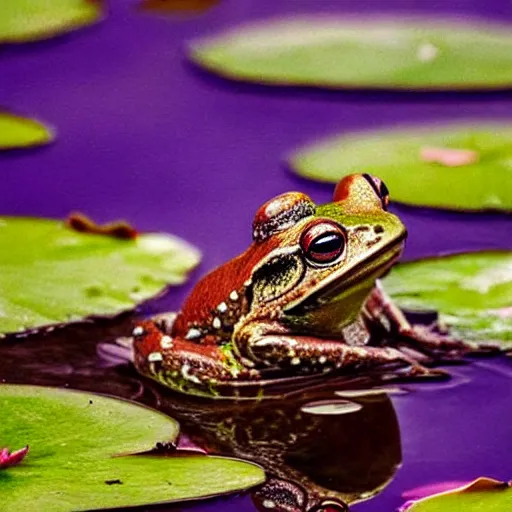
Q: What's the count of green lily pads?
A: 8